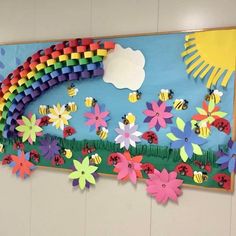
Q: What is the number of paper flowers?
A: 13